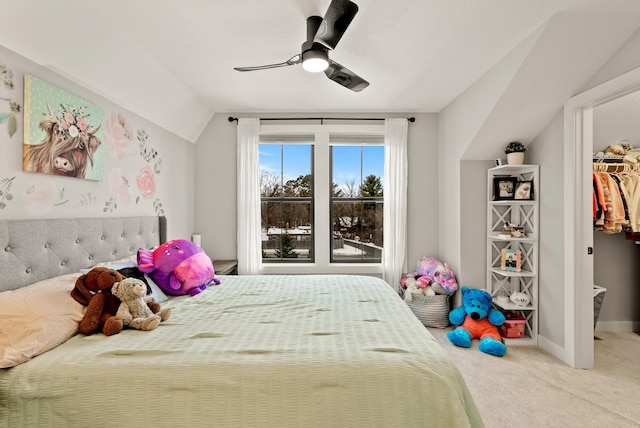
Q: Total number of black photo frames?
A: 2